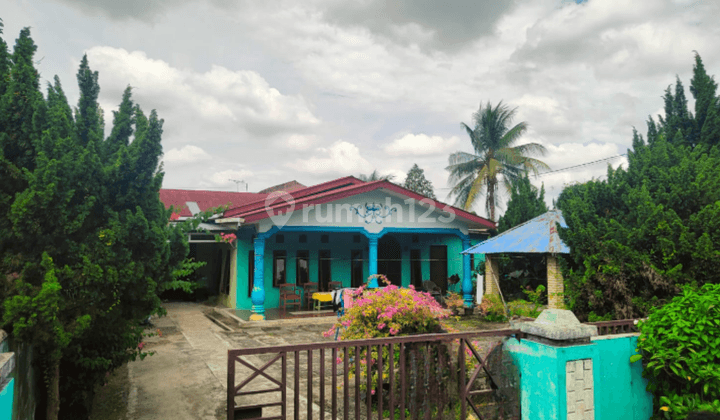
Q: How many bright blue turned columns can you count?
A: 3